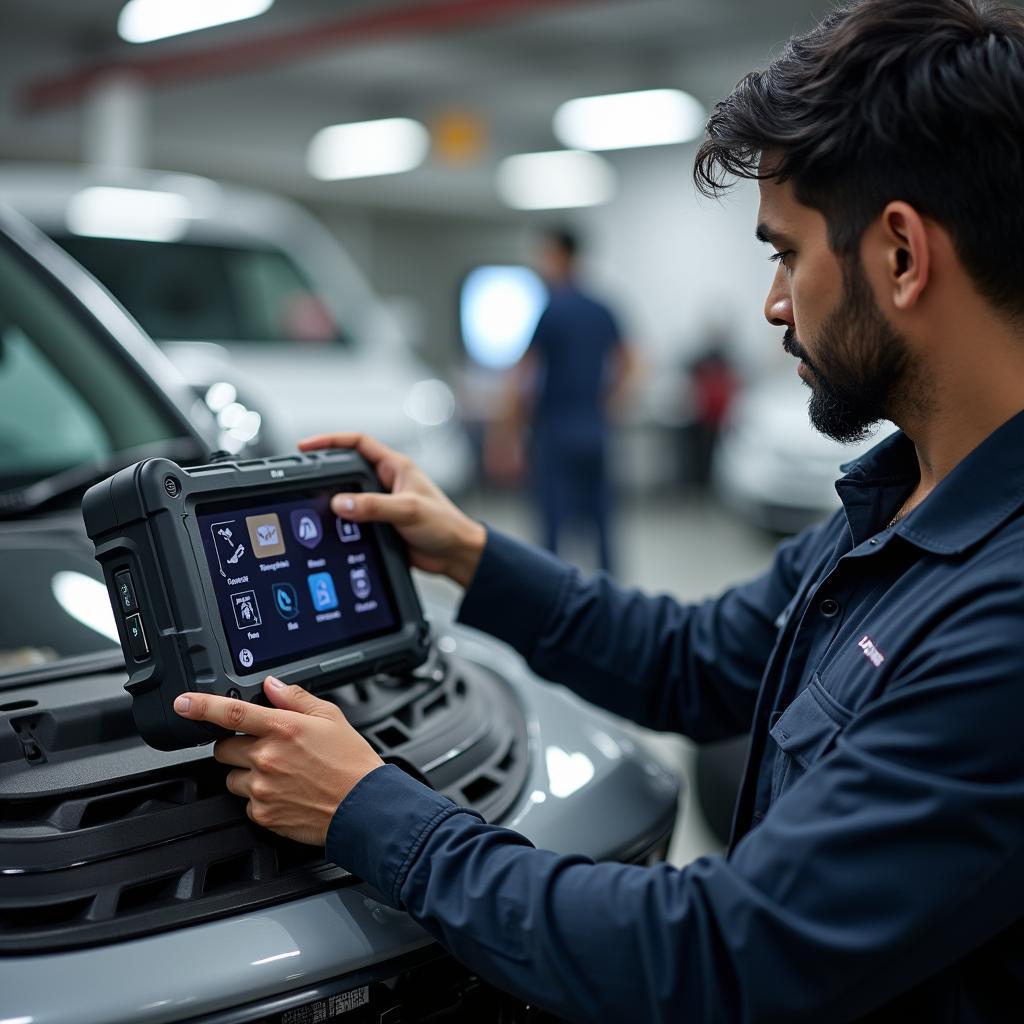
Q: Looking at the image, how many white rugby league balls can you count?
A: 0